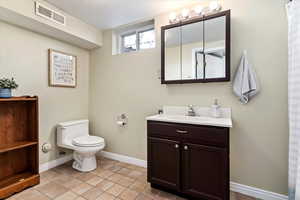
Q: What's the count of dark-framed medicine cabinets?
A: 1